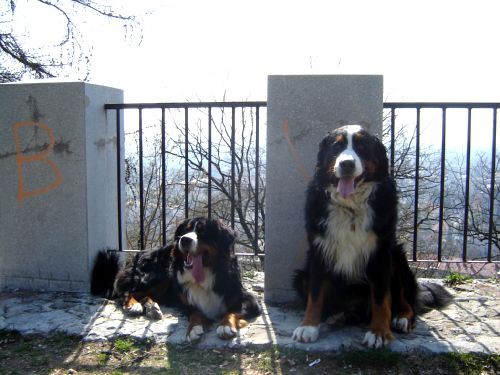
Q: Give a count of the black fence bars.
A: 12